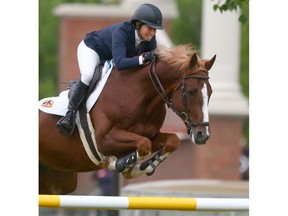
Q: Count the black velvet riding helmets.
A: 1